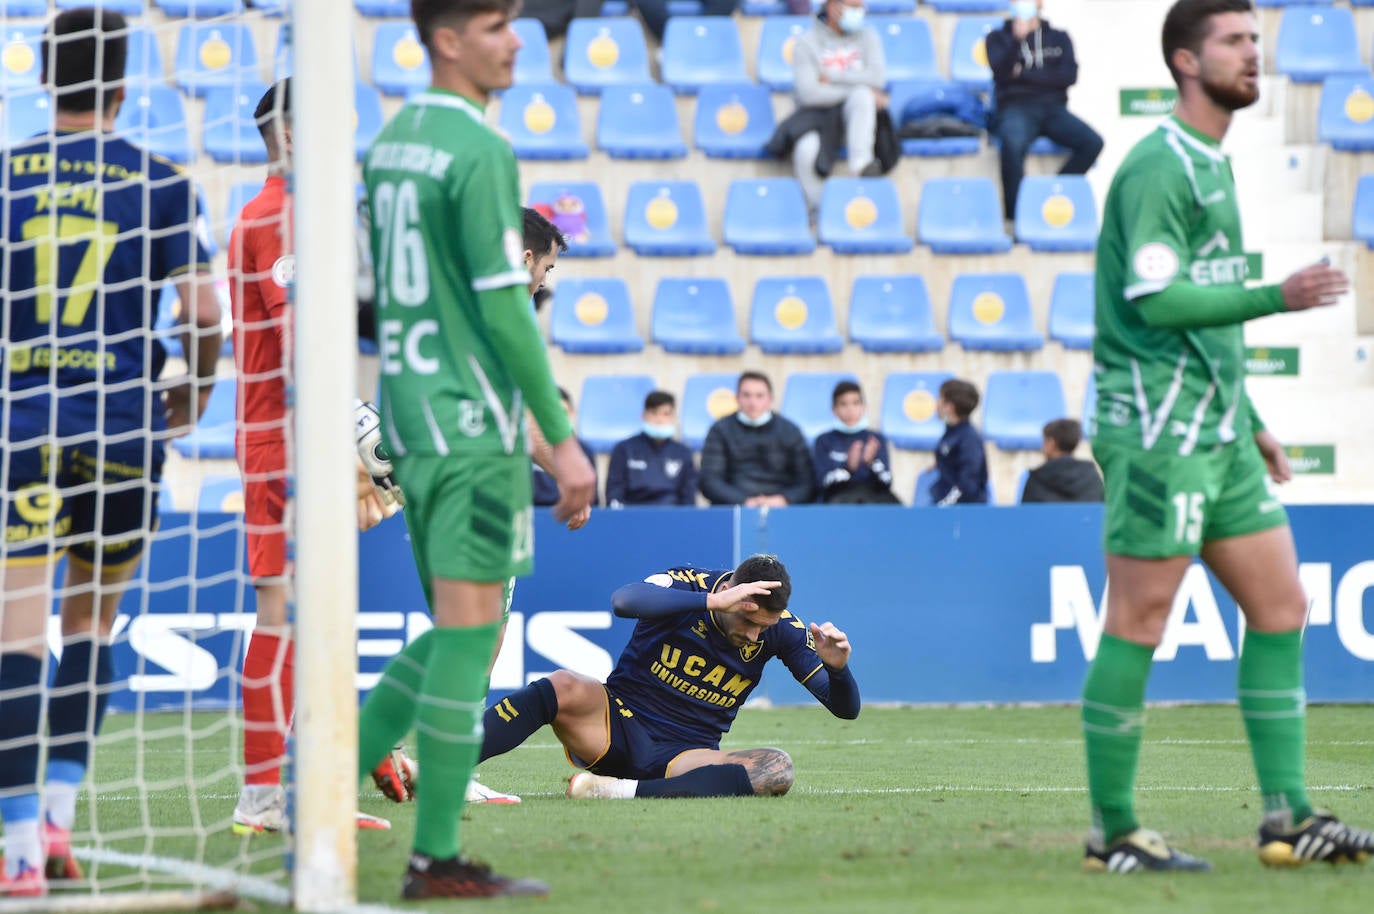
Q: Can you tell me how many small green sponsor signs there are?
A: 4